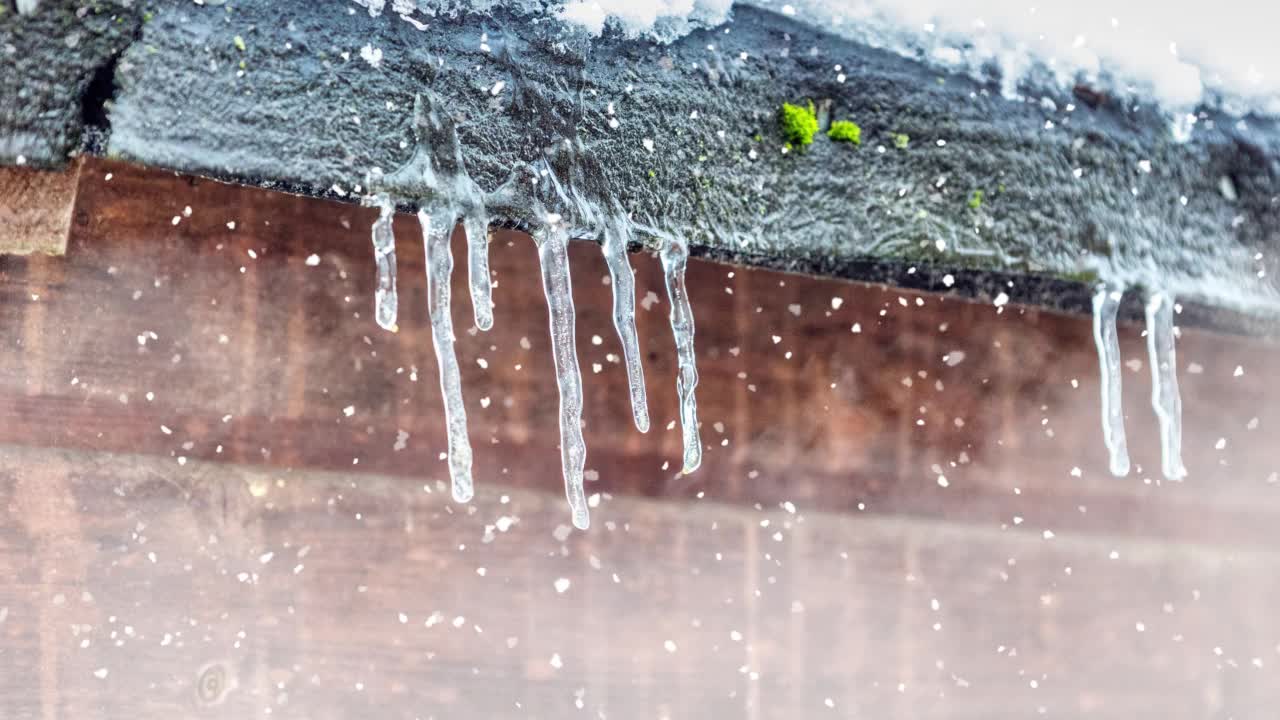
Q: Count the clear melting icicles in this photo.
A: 8